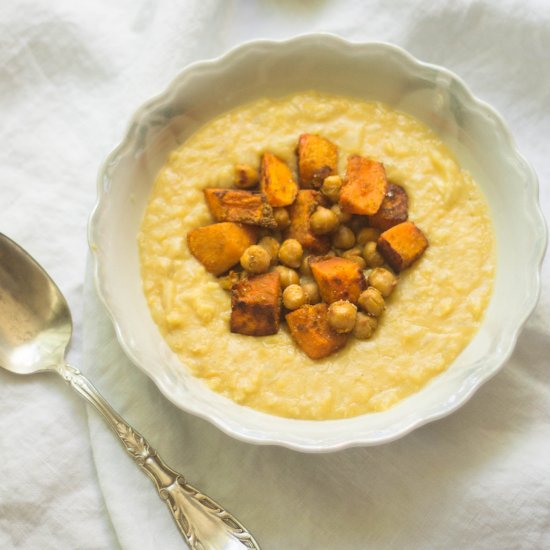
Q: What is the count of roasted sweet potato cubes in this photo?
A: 11